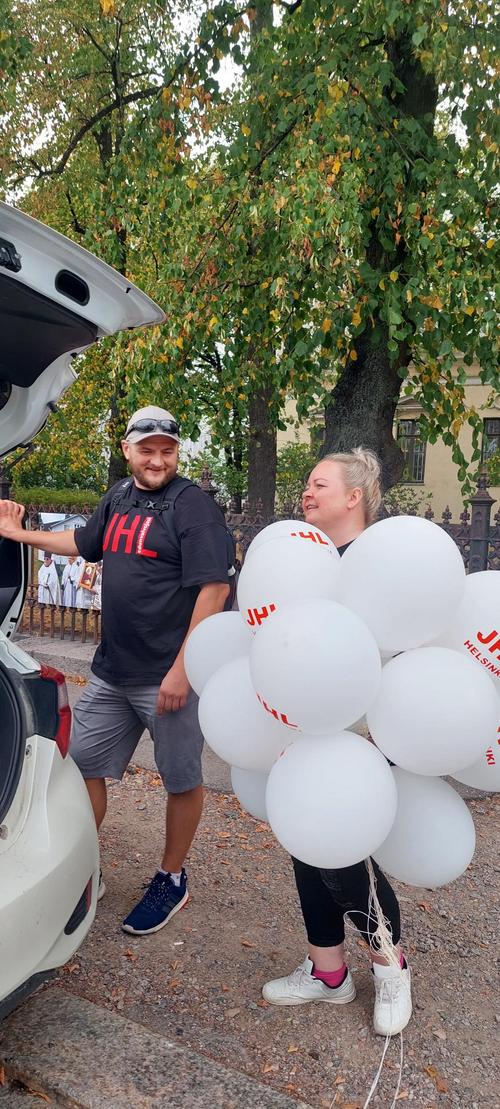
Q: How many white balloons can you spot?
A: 12